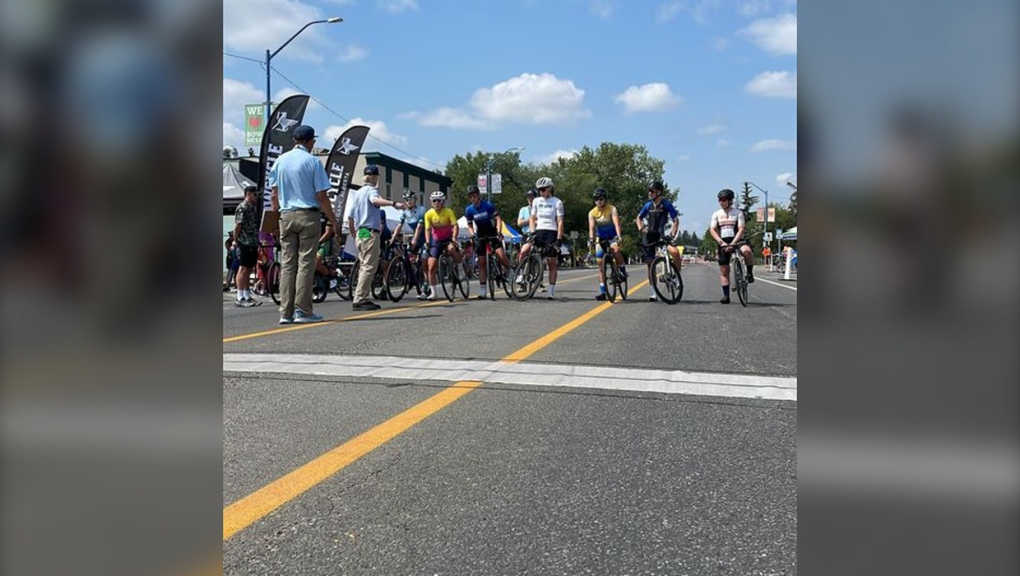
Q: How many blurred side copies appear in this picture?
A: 2